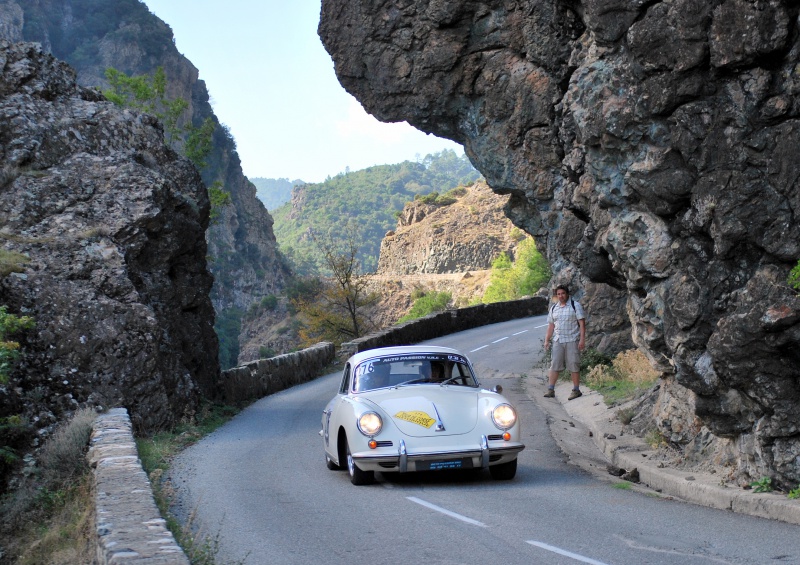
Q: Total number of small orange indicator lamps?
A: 2